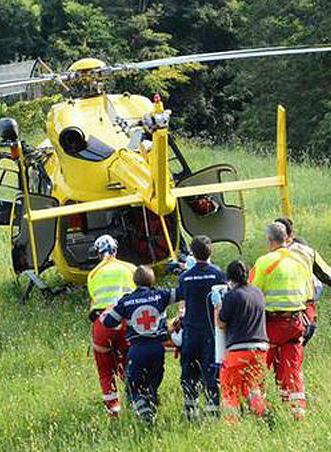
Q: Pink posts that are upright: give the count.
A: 0